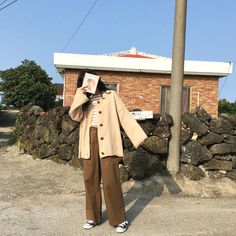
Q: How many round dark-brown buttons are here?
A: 5